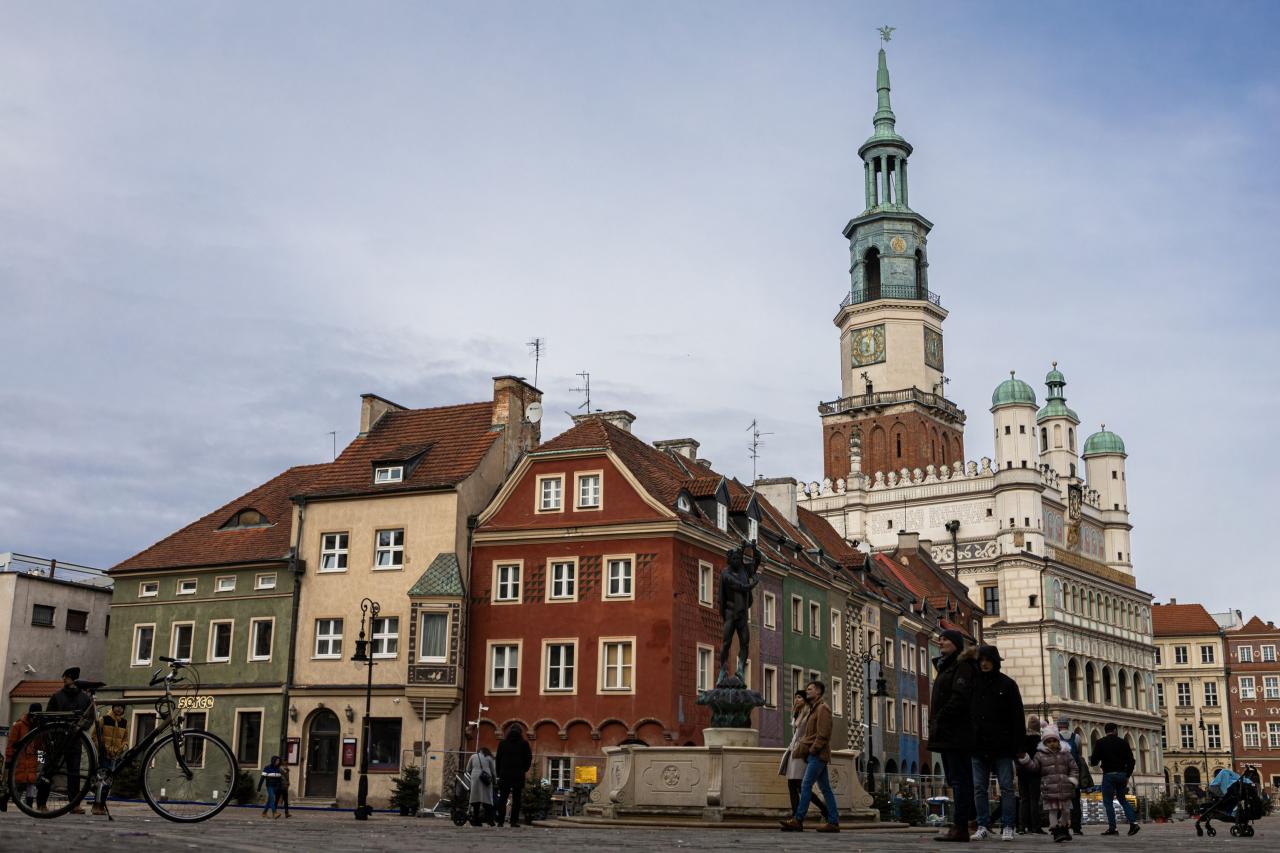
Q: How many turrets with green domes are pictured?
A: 3